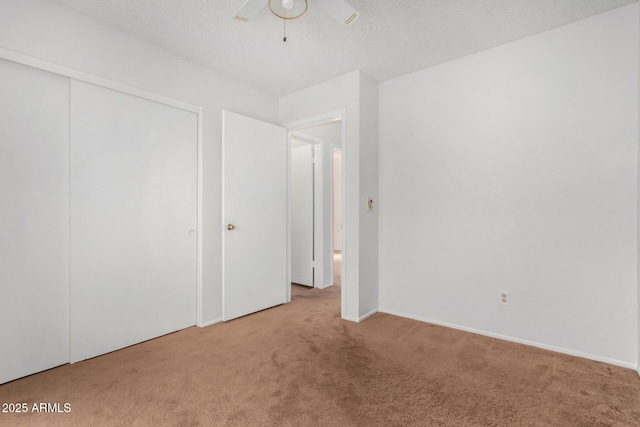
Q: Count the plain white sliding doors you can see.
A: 2